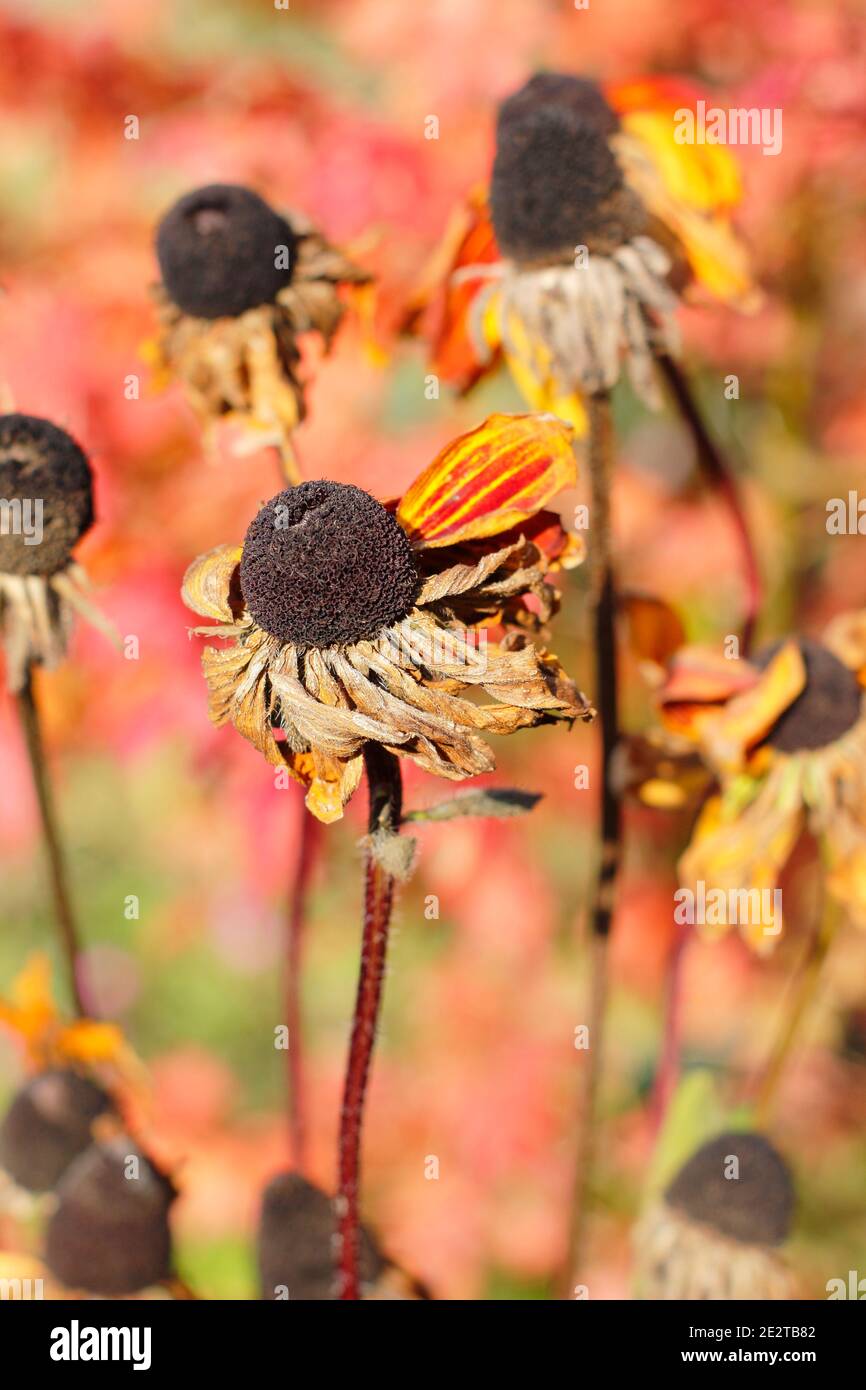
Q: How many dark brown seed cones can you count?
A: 9